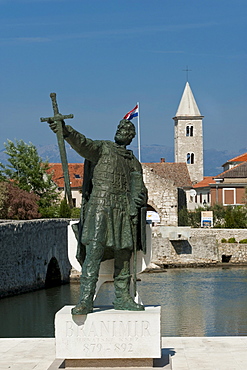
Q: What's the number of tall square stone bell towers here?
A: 1